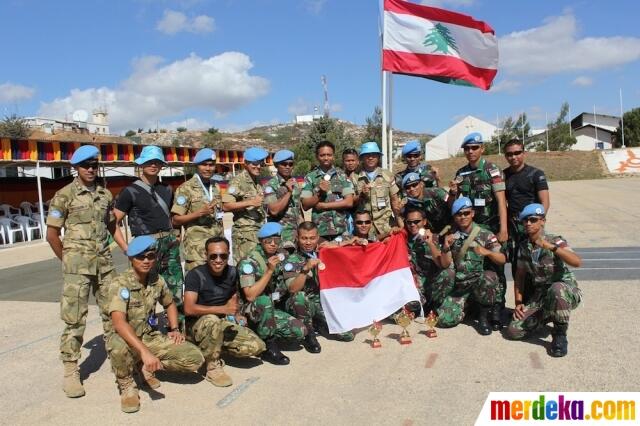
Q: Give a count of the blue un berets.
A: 11